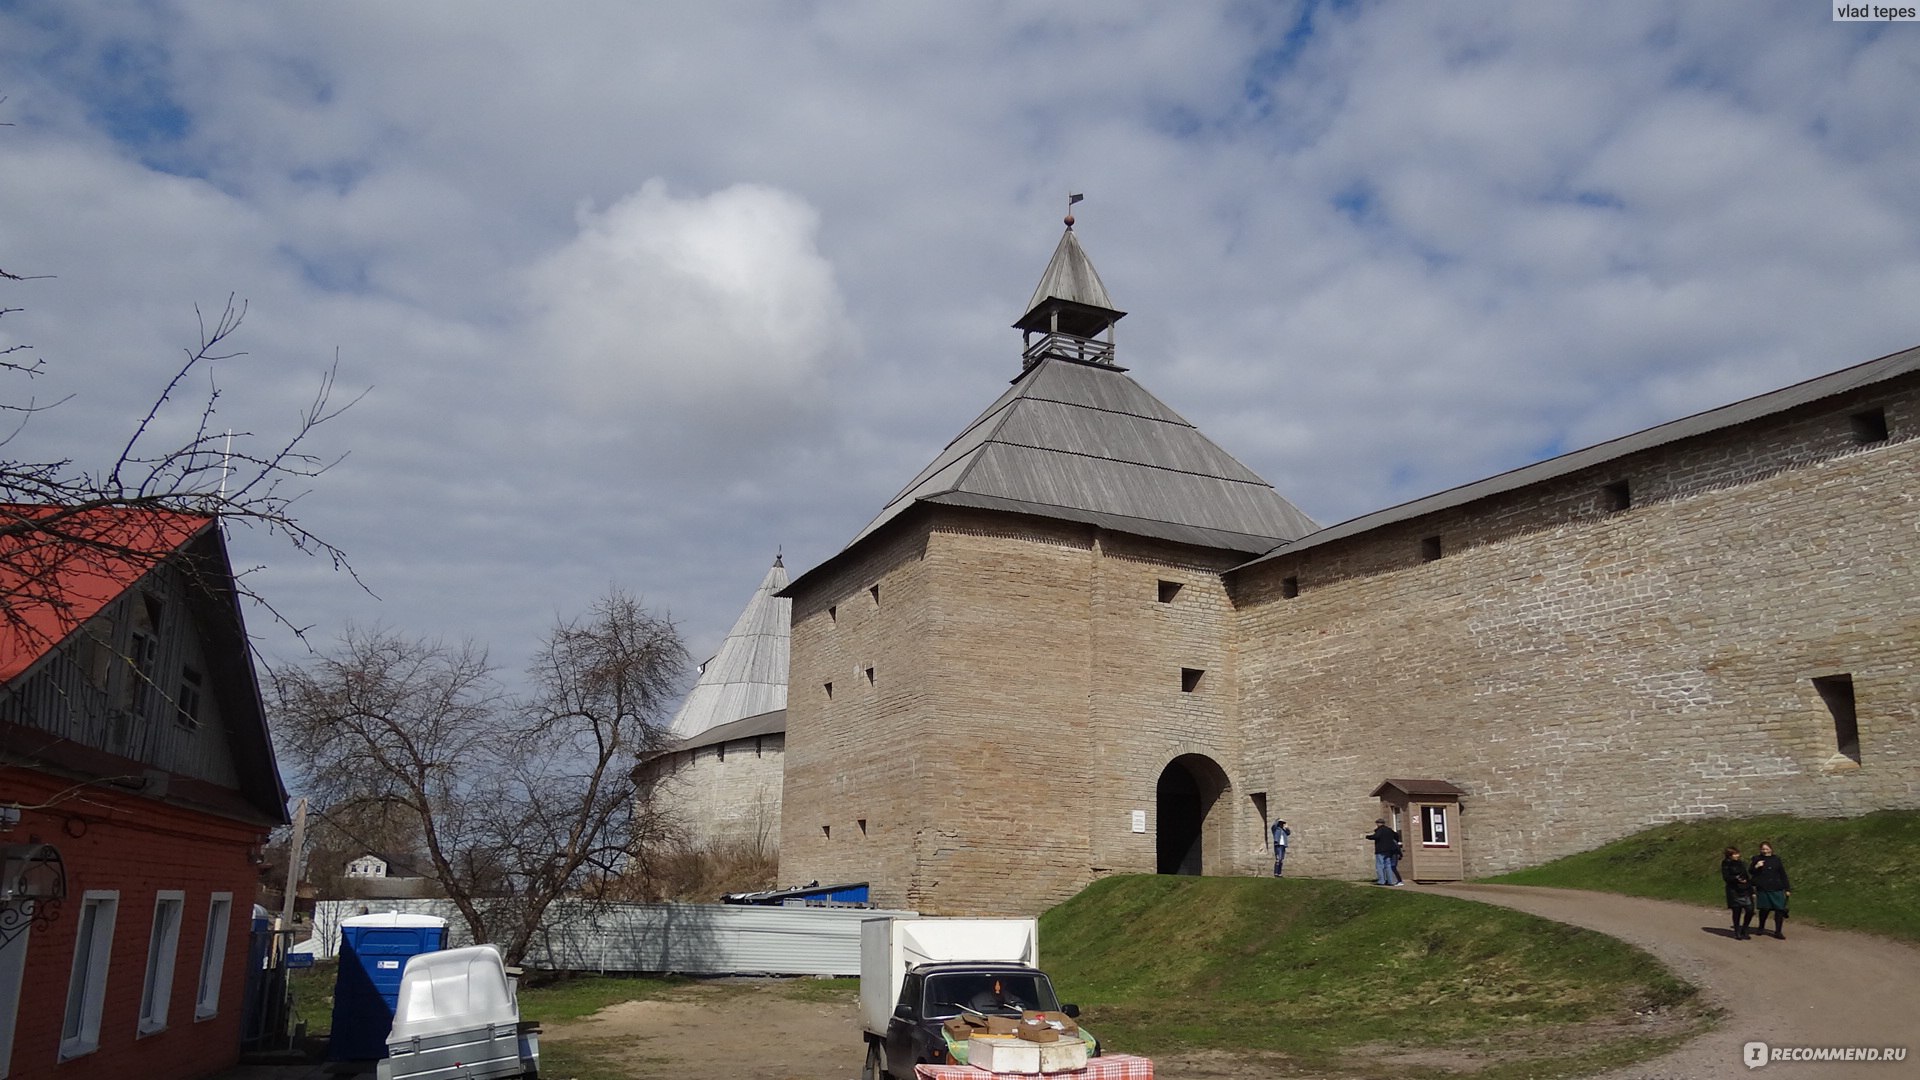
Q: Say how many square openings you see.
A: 12